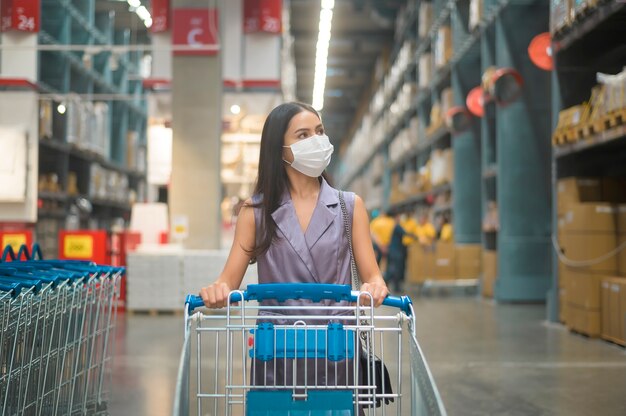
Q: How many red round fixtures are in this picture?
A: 4